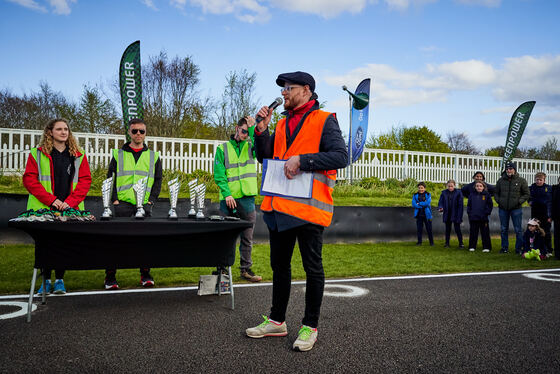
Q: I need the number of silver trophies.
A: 5